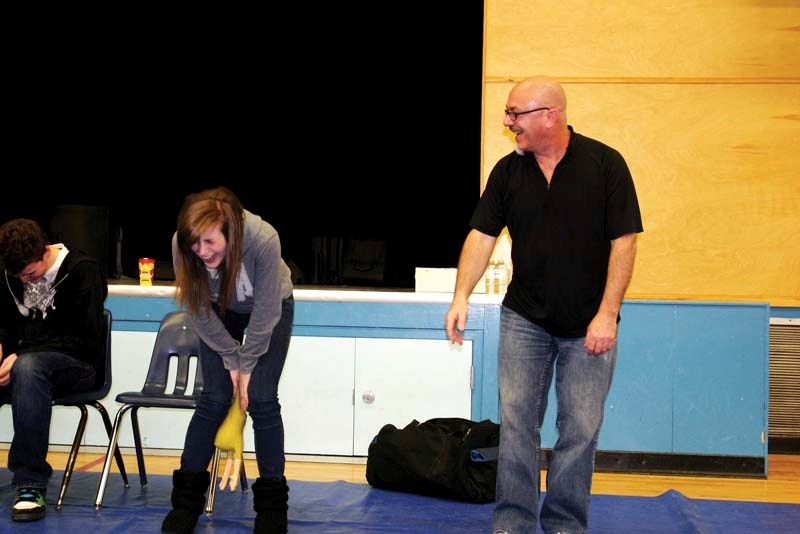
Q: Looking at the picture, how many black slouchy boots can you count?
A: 2